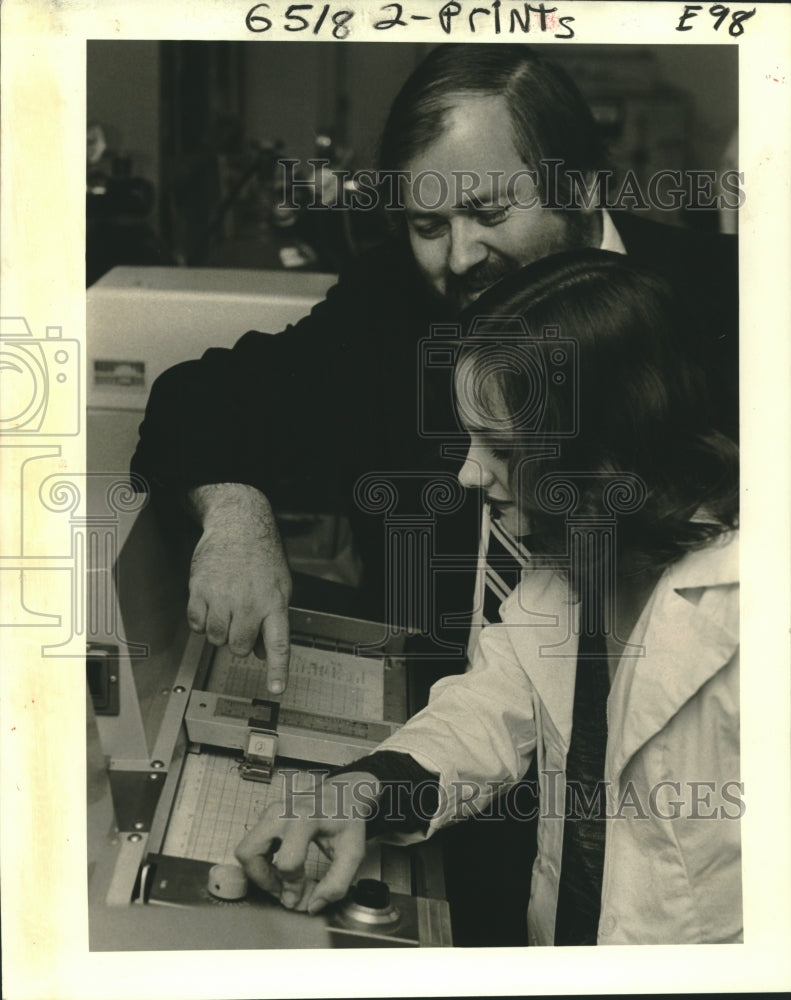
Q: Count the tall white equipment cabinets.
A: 1